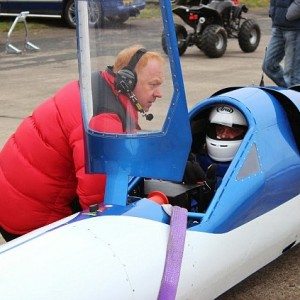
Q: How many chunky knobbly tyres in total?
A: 3